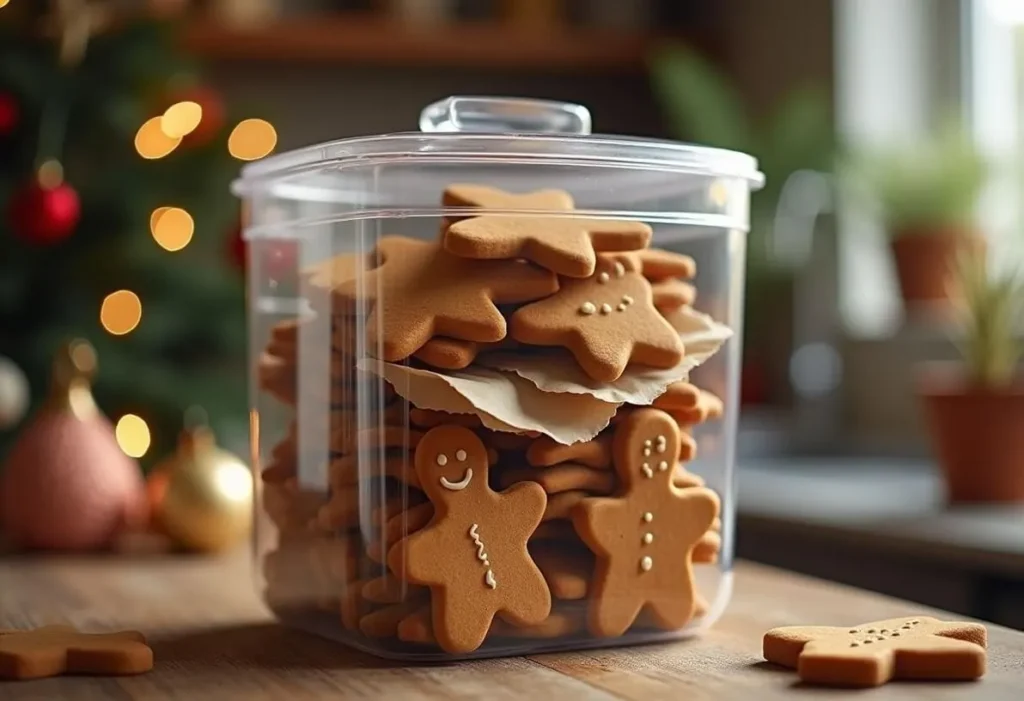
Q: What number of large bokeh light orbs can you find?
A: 6